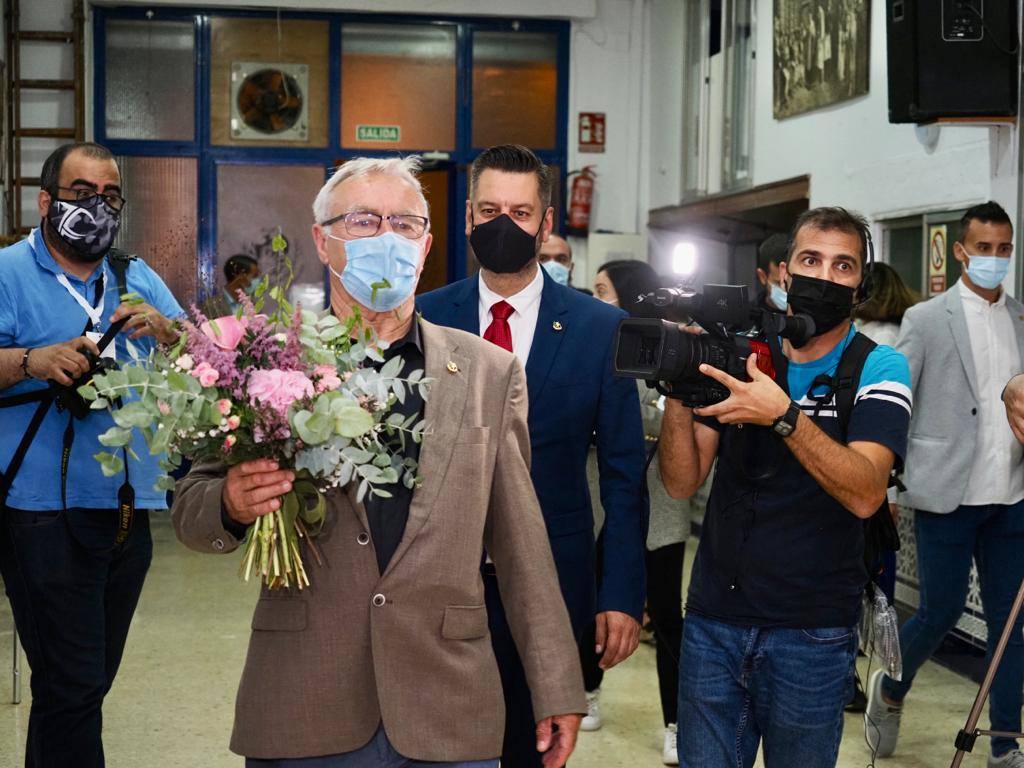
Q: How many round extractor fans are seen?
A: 1